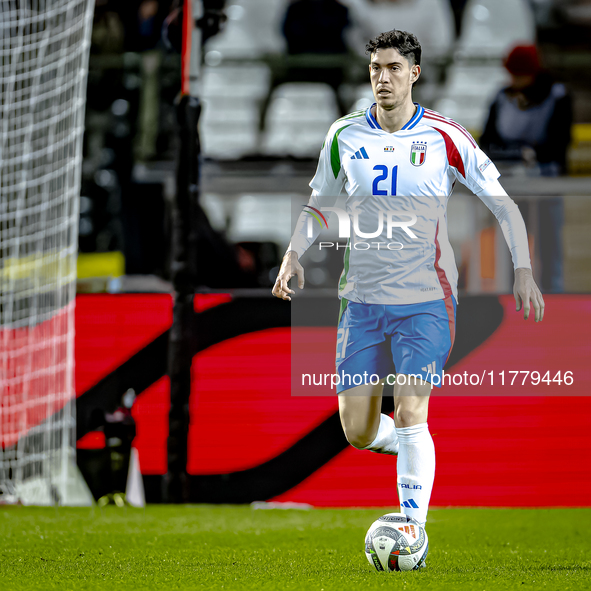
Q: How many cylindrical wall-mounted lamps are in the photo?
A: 0